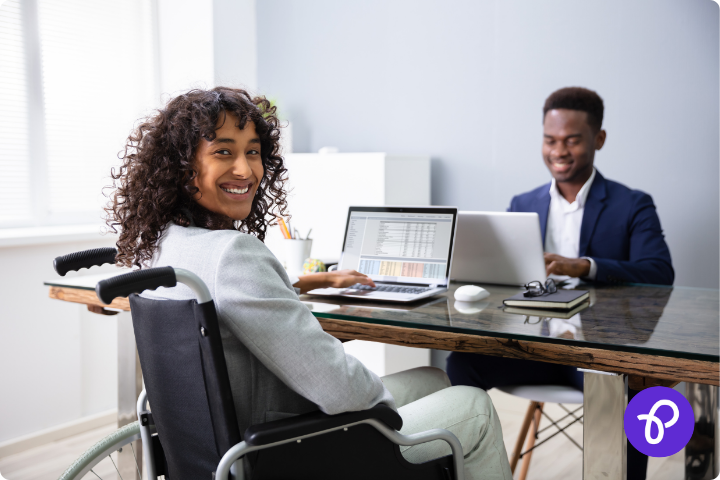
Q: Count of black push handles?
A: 2